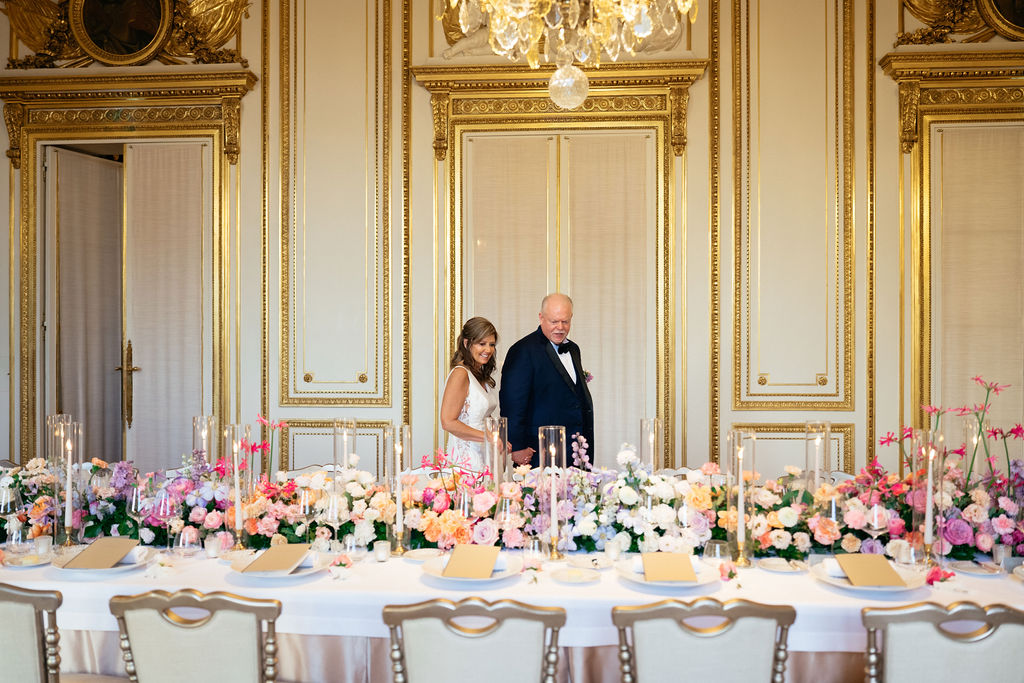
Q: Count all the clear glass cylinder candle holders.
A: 13